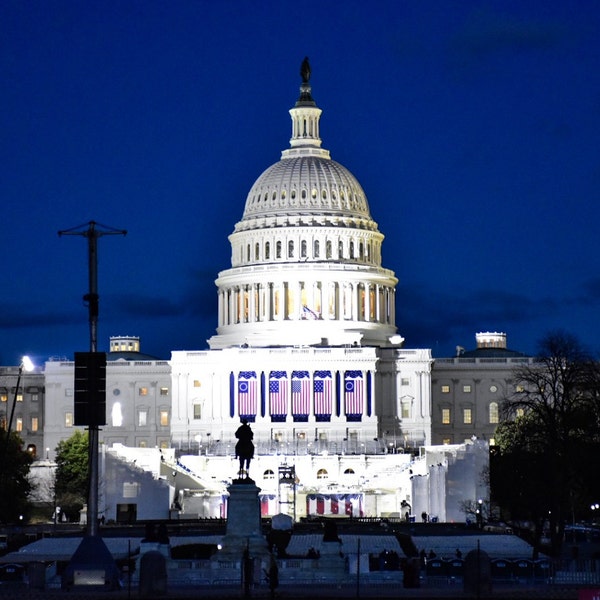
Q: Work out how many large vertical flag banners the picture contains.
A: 5